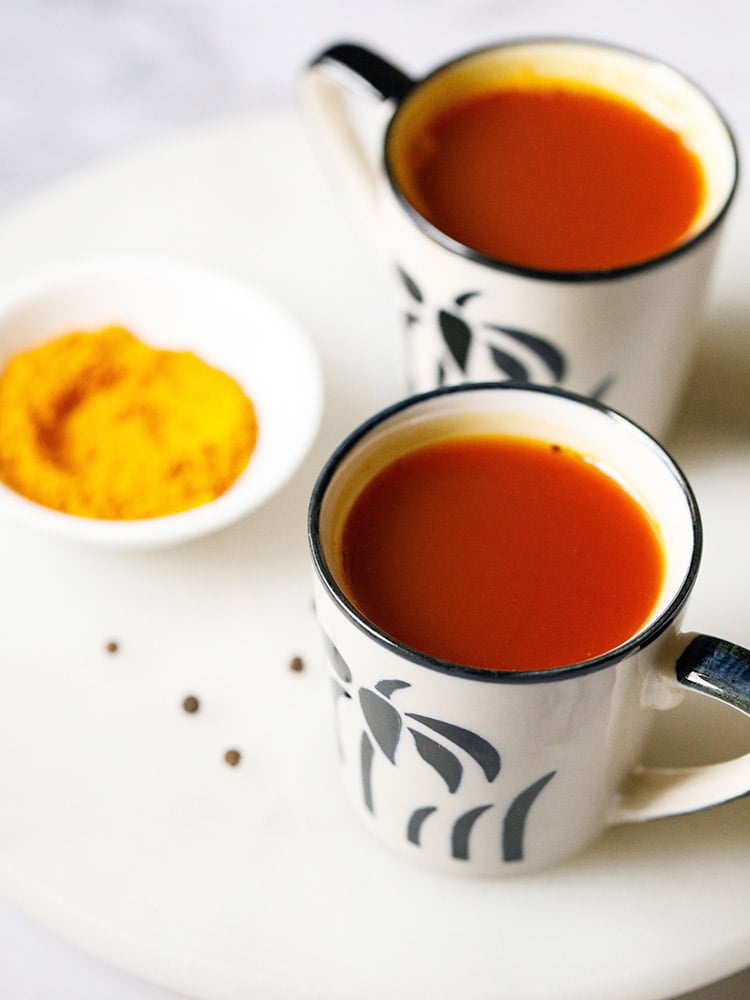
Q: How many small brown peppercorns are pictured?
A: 4